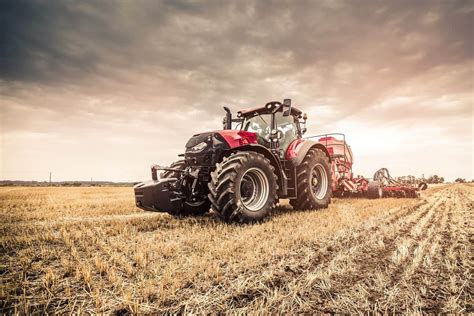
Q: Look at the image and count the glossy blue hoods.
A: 0